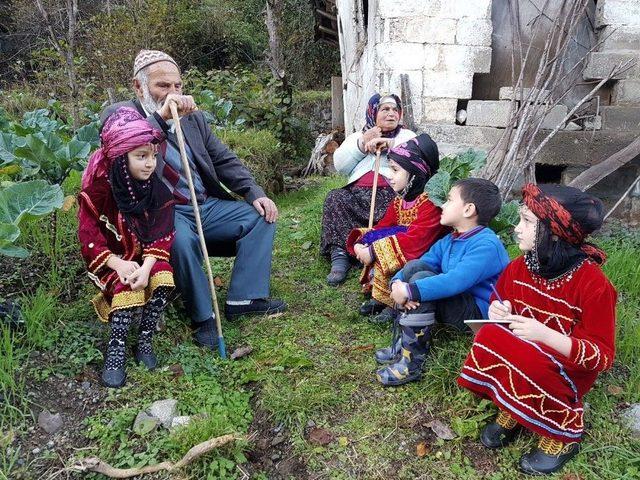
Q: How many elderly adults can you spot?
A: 2